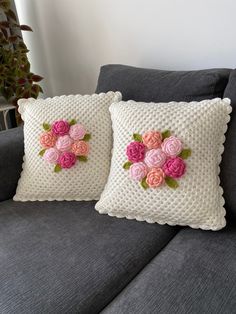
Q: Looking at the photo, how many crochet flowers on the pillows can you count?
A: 14